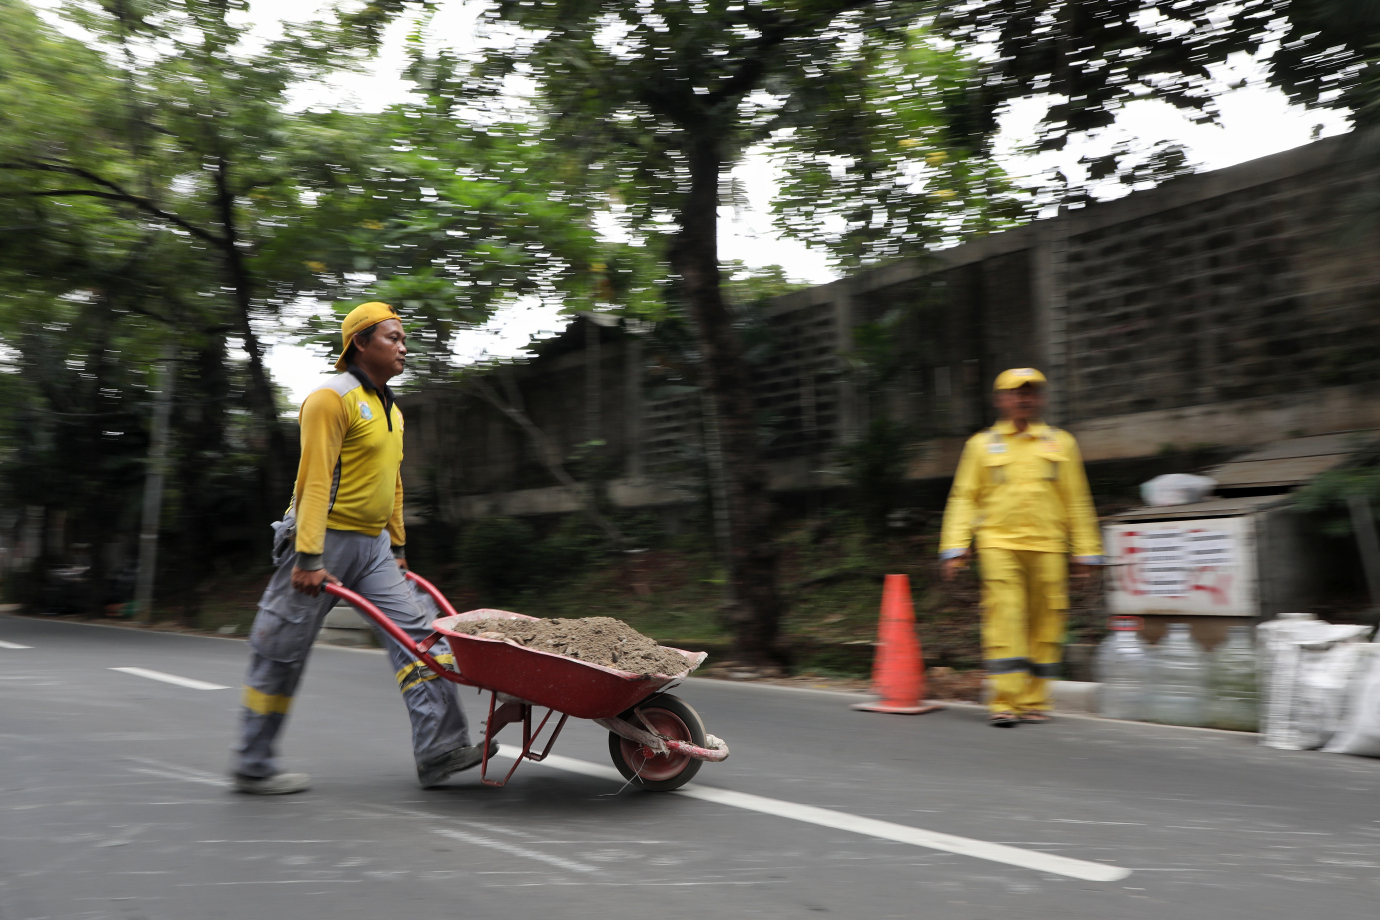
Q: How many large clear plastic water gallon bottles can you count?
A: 3